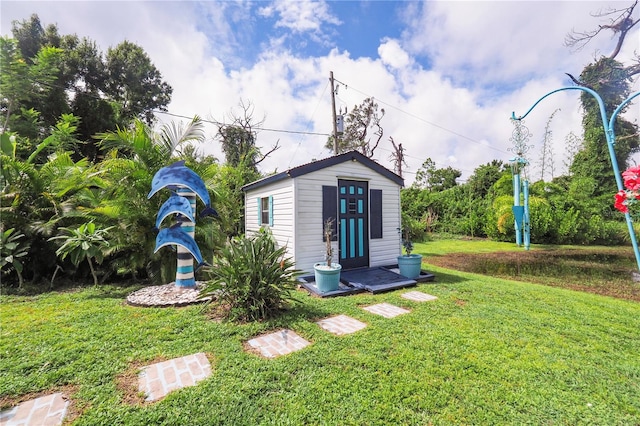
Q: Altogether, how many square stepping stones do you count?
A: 6